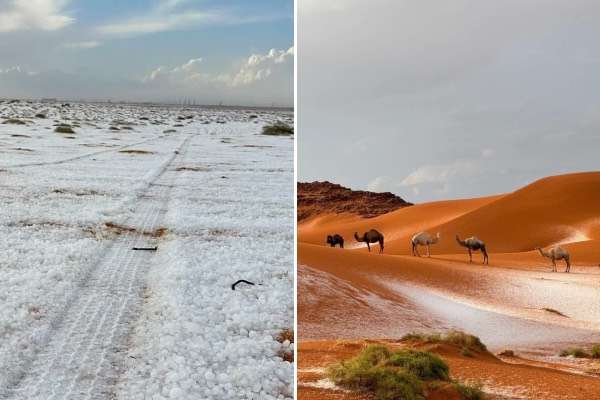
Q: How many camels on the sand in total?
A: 5